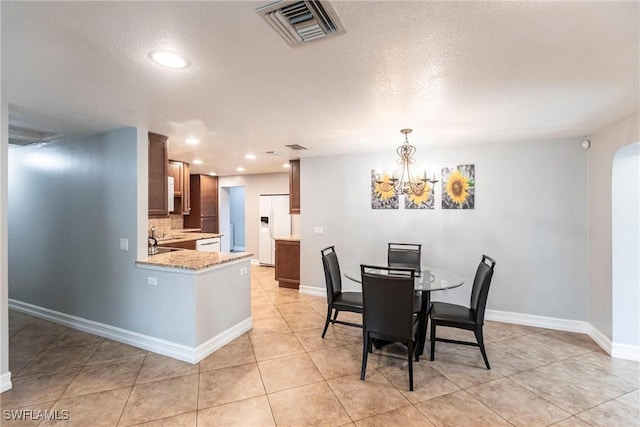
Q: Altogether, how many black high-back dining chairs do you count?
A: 4